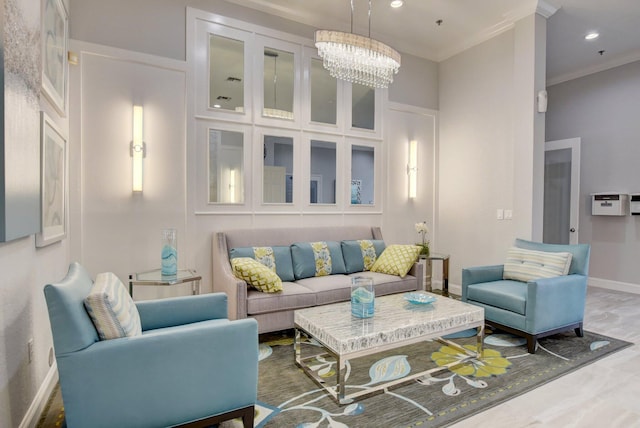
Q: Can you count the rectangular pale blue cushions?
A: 3